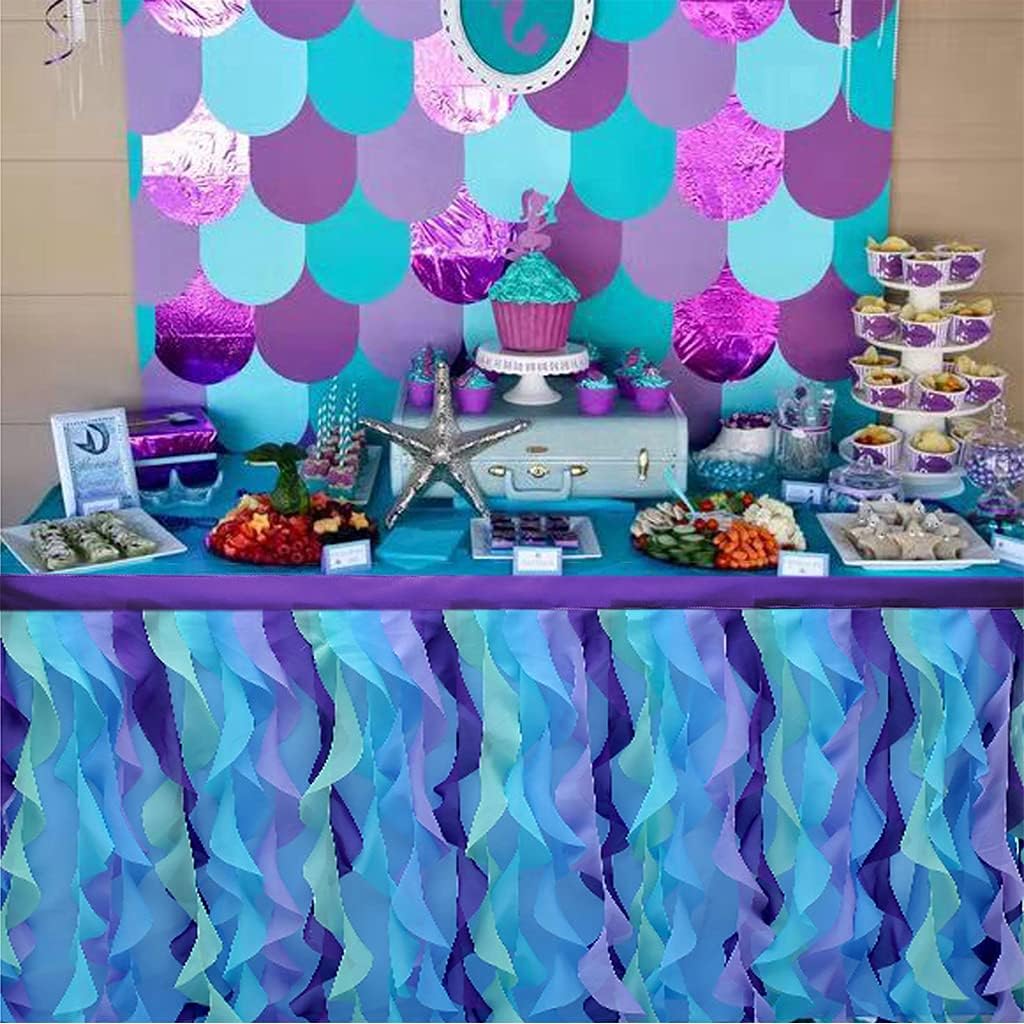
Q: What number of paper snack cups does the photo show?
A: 13